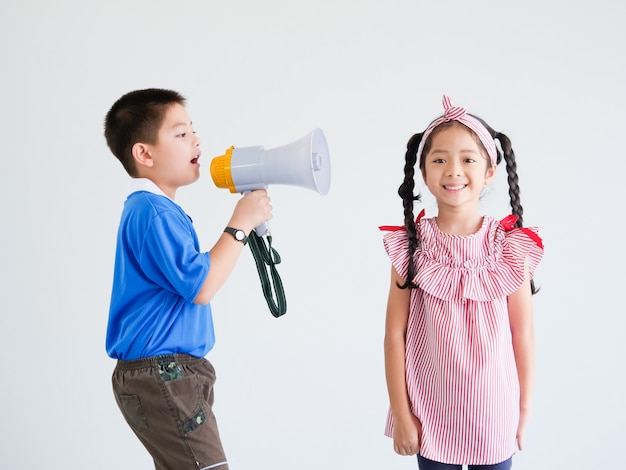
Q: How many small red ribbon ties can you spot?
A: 2